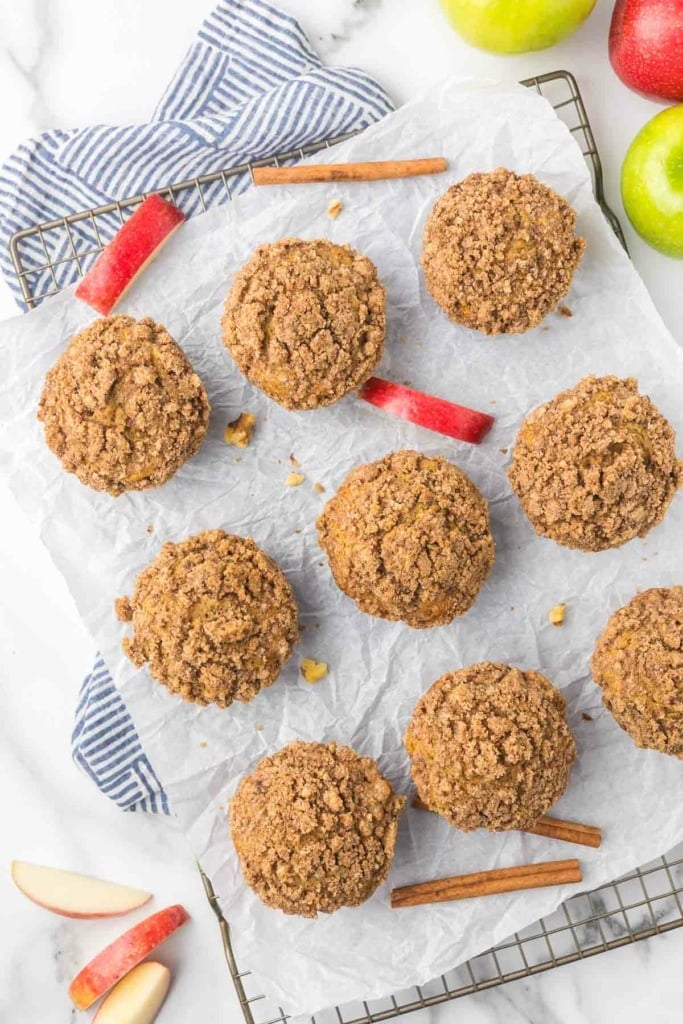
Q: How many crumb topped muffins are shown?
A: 9